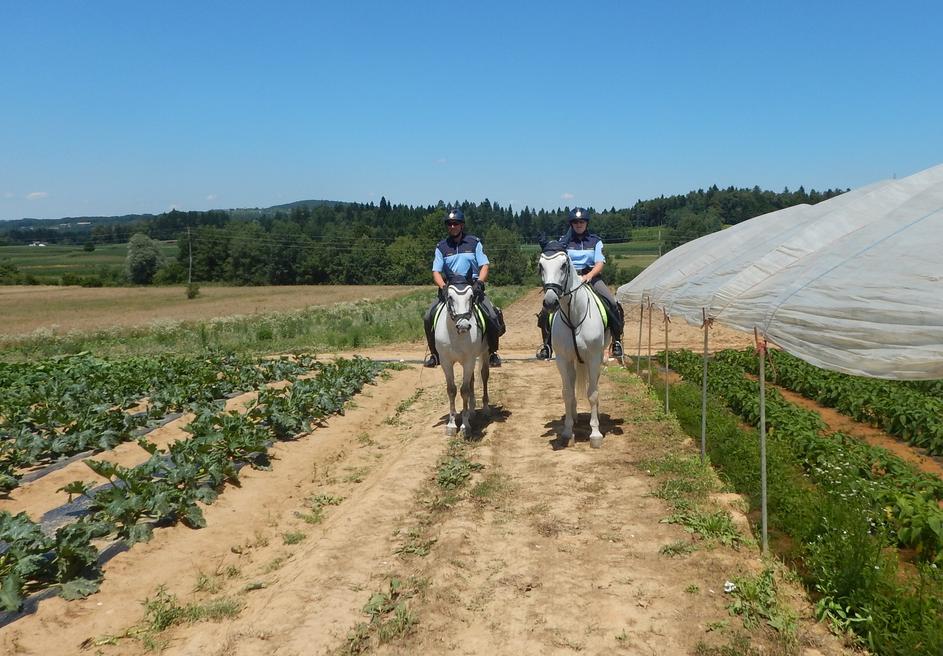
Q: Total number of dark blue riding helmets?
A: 2